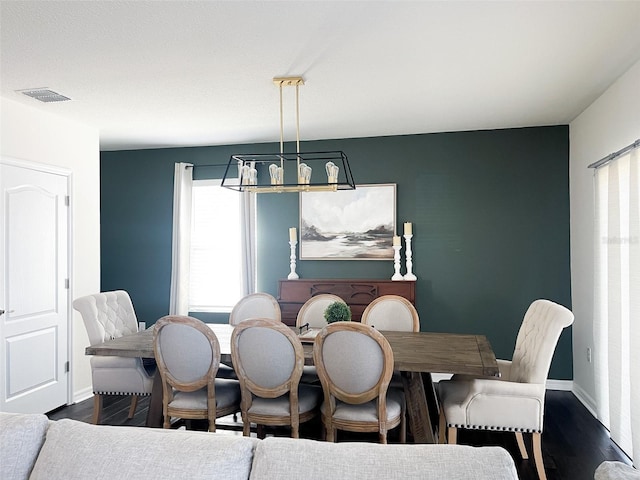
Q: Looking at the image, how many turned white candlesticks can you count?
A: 3